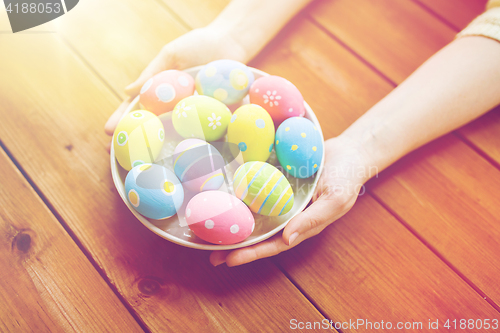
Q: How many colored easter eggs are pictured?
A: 11